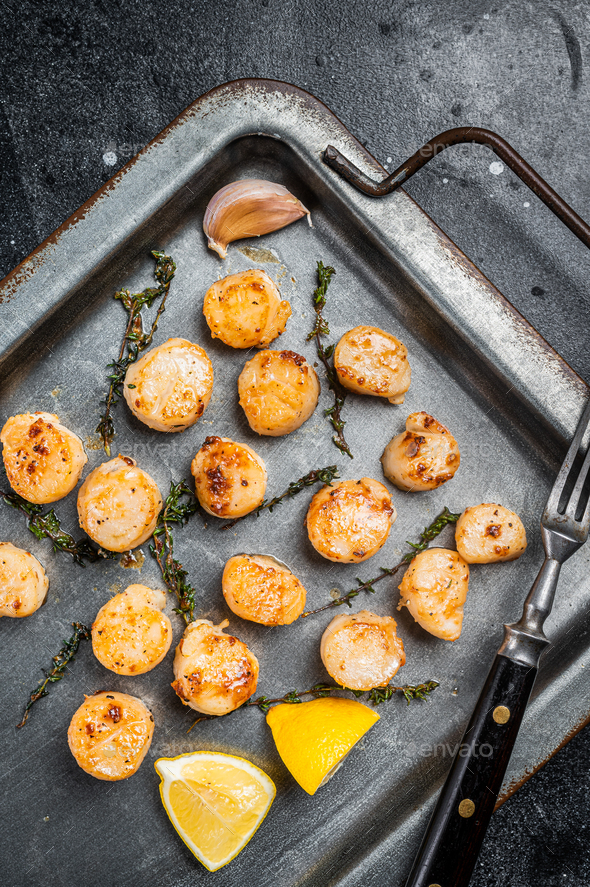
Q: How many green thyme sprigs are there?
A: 8